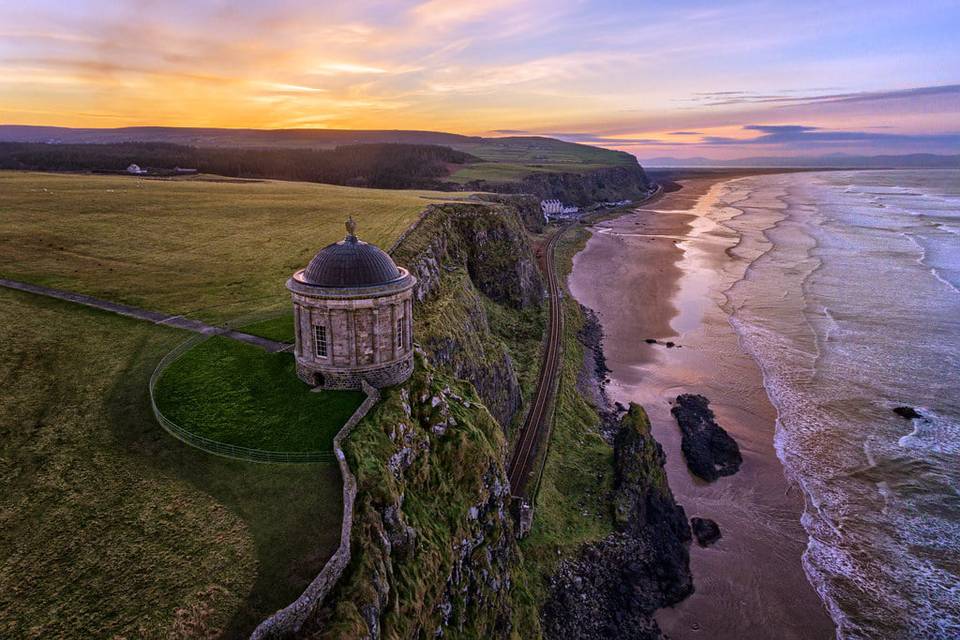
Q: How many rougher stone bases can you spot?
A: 1